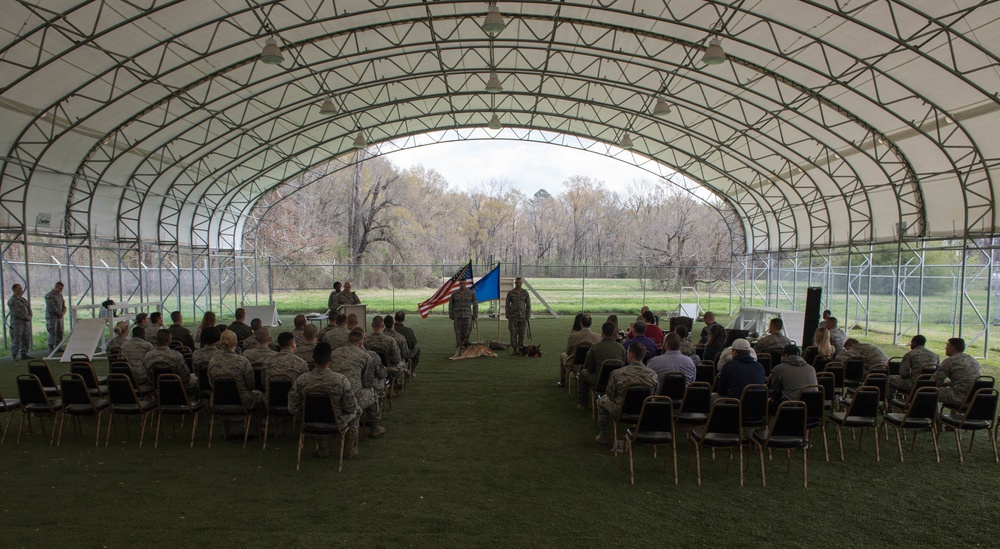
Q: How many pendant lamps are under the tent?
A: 9